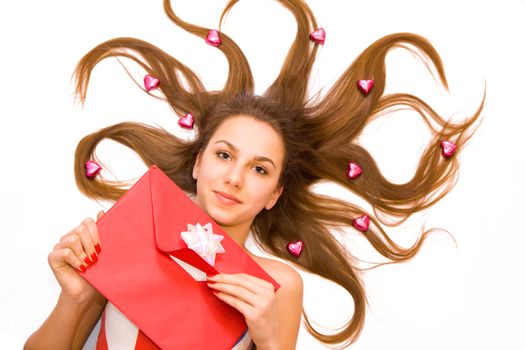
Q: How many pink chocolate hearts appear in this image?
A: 10